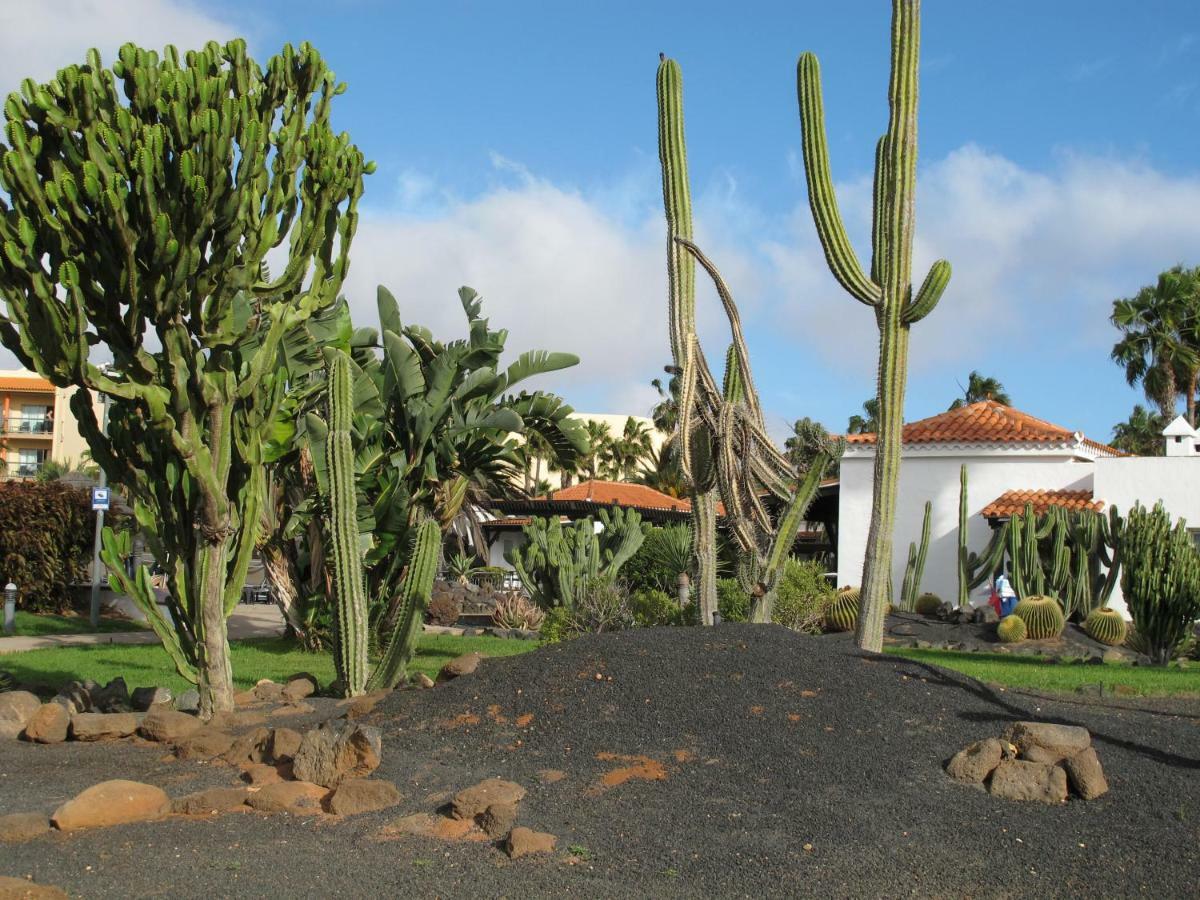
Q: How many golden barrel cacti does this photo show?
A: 5